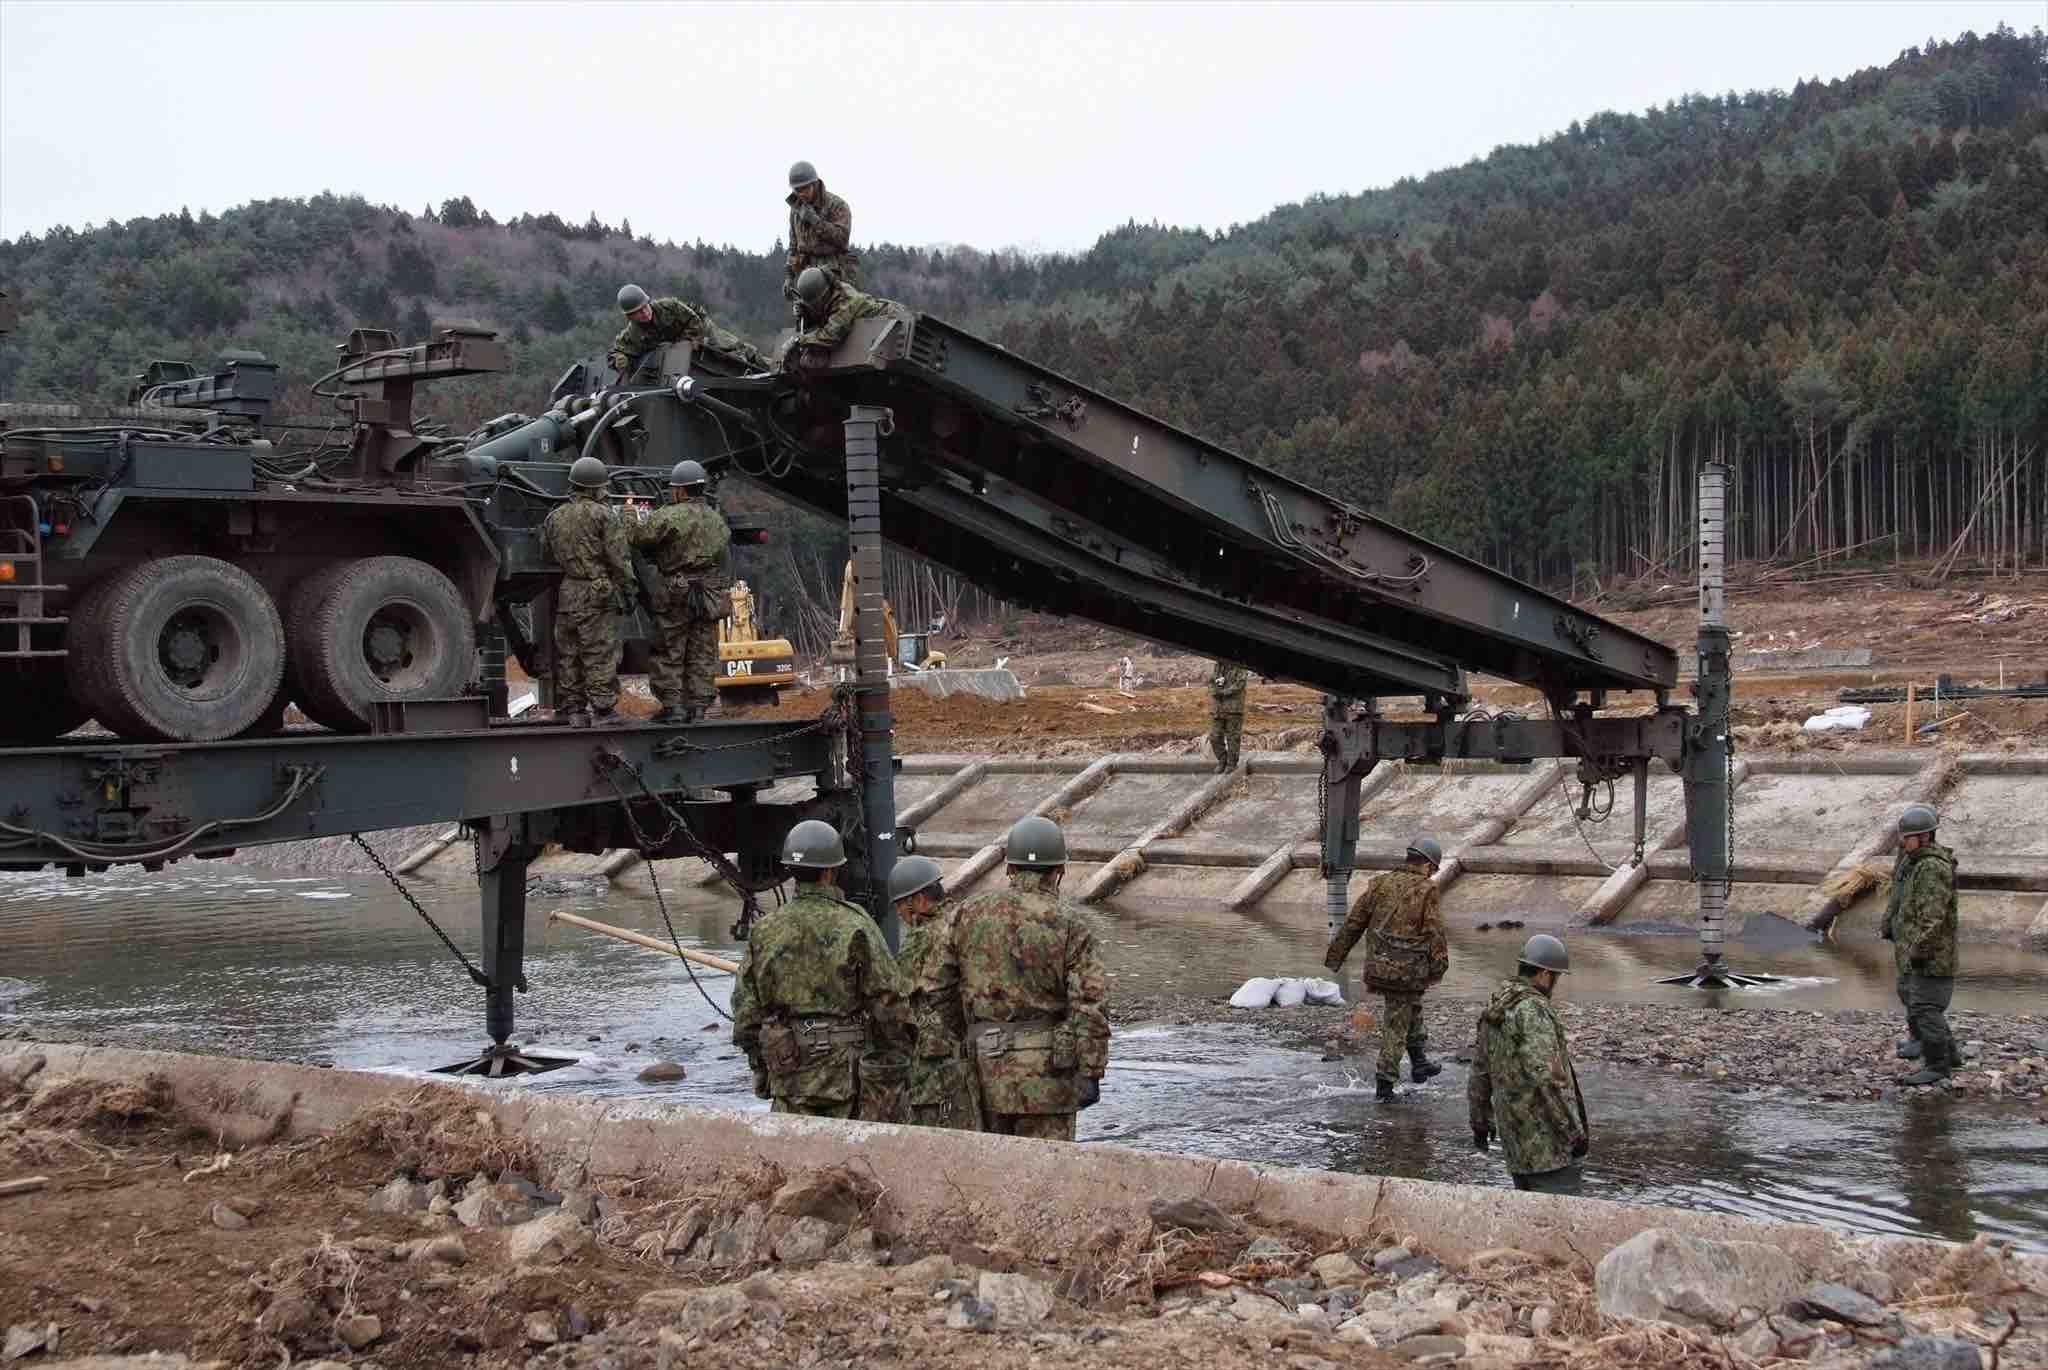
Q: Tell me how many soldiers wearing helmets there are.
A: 11